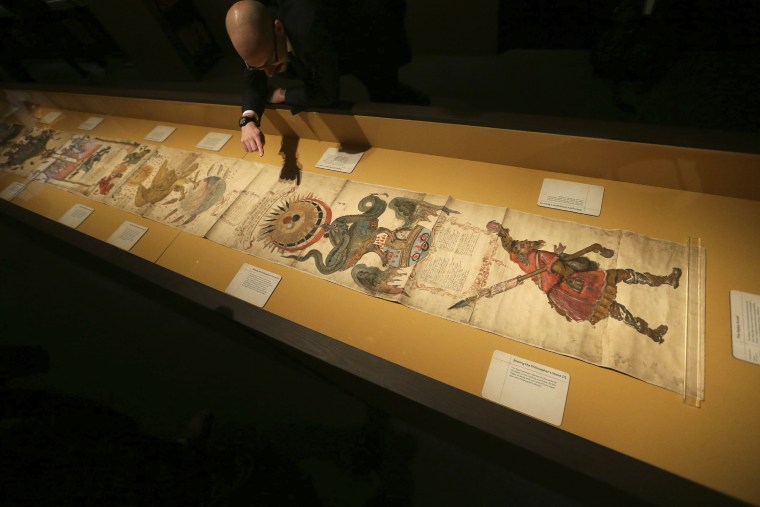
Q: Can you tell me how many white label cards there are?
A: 12